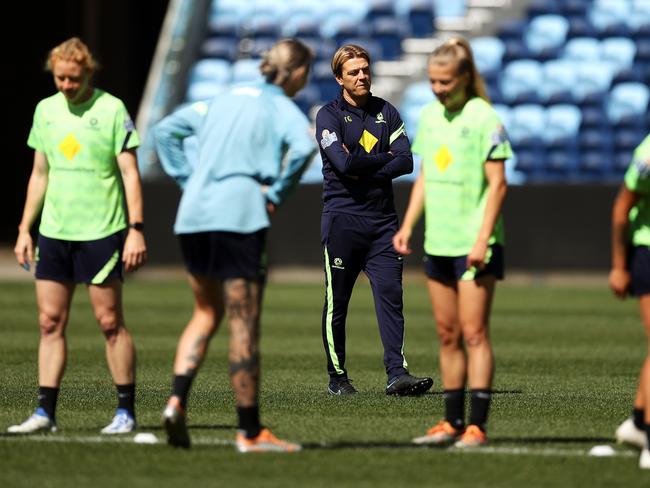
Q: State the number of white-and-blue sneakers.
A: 2